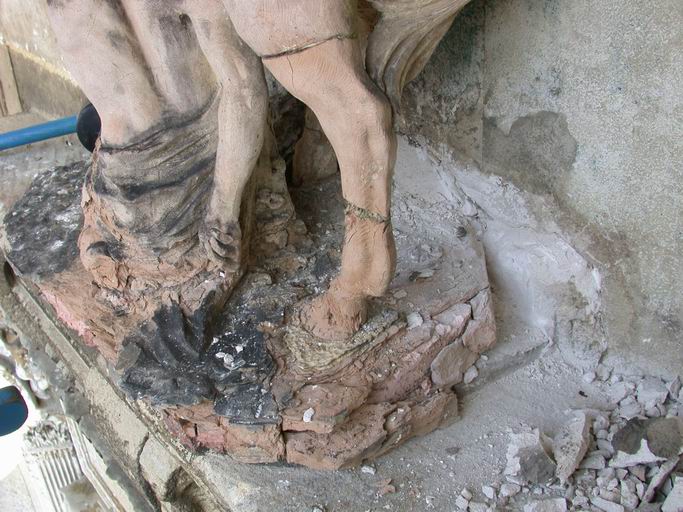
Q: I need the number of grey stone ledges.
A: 1